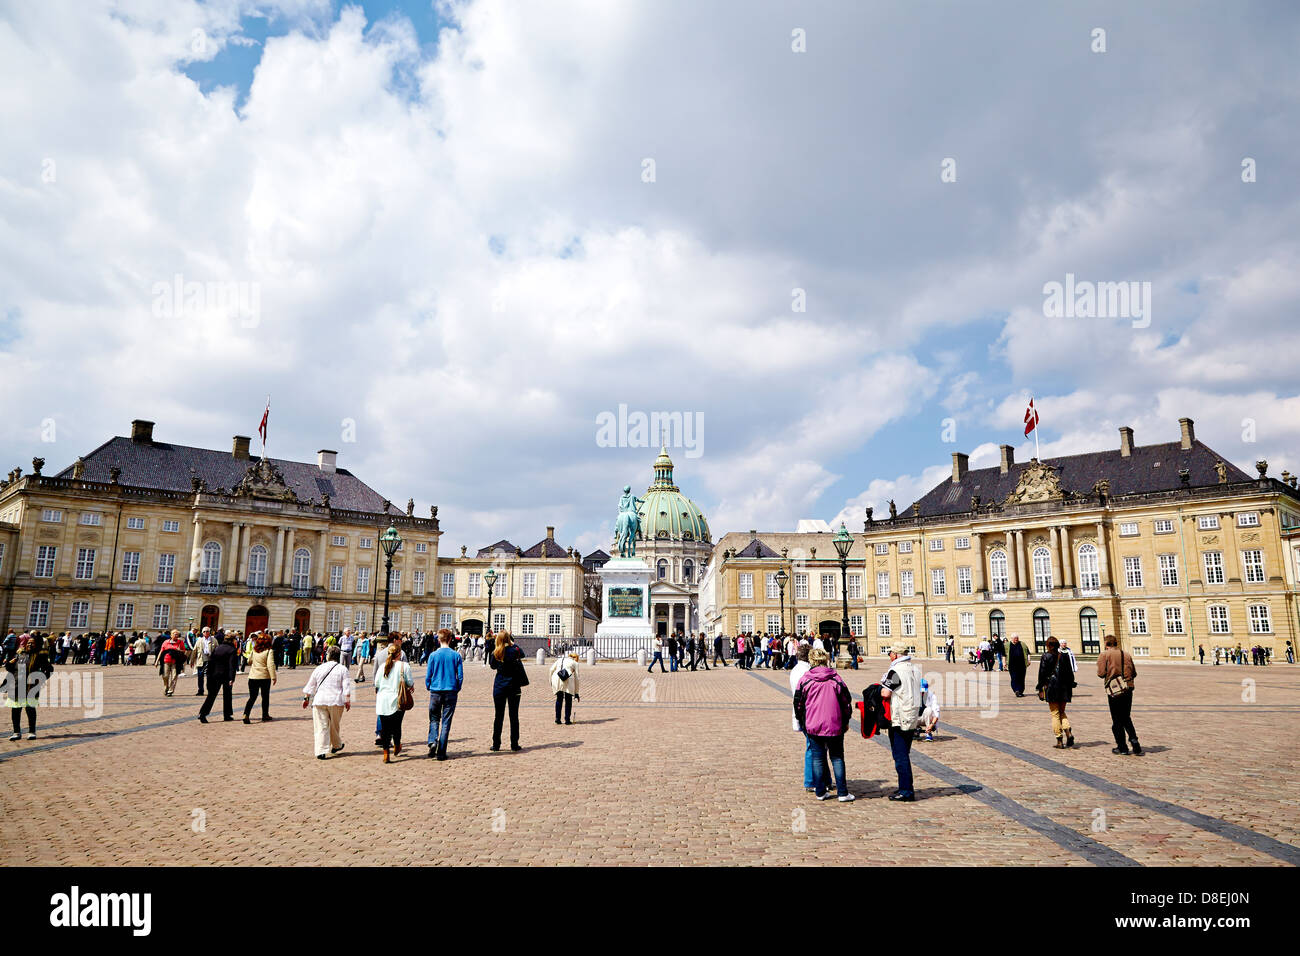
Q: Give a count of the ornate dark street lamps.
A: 4